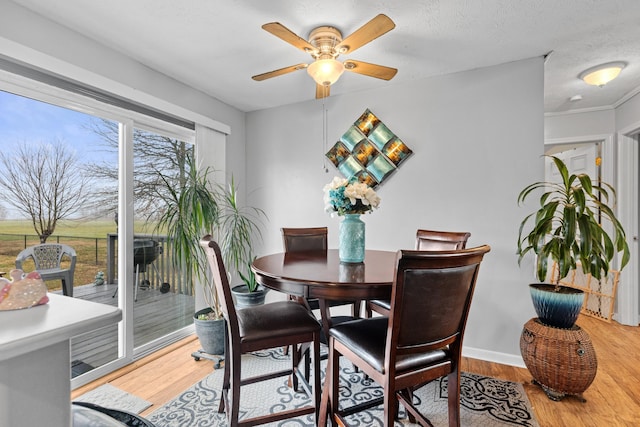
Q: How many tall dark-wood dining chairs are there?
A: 4